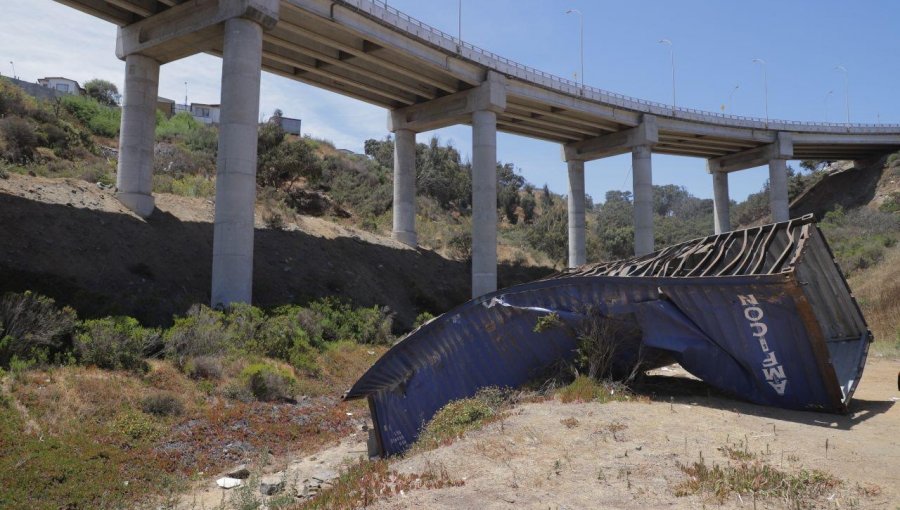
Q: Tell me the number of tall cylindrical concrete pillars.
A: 8